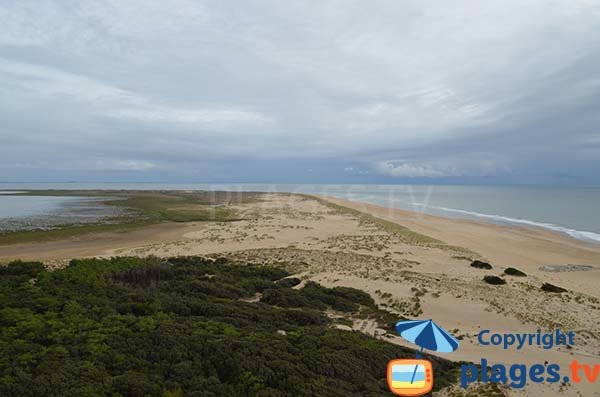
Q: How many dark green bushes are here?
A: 4